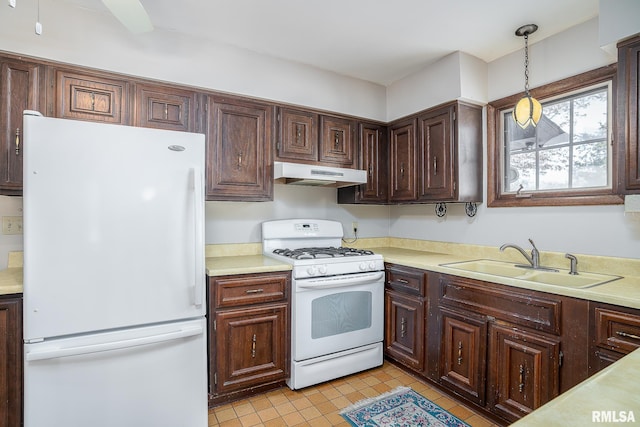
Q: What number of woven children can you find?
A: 0